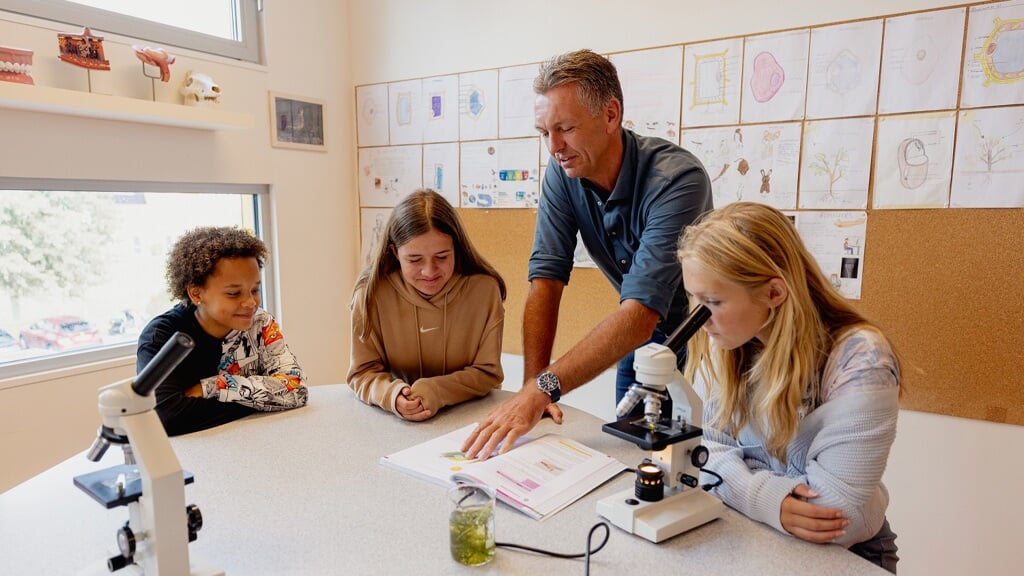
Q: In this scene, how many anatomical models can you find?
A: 4